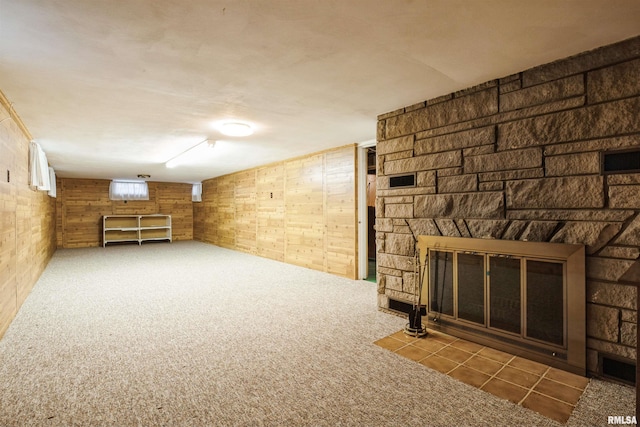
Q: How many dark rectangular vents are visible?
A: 4